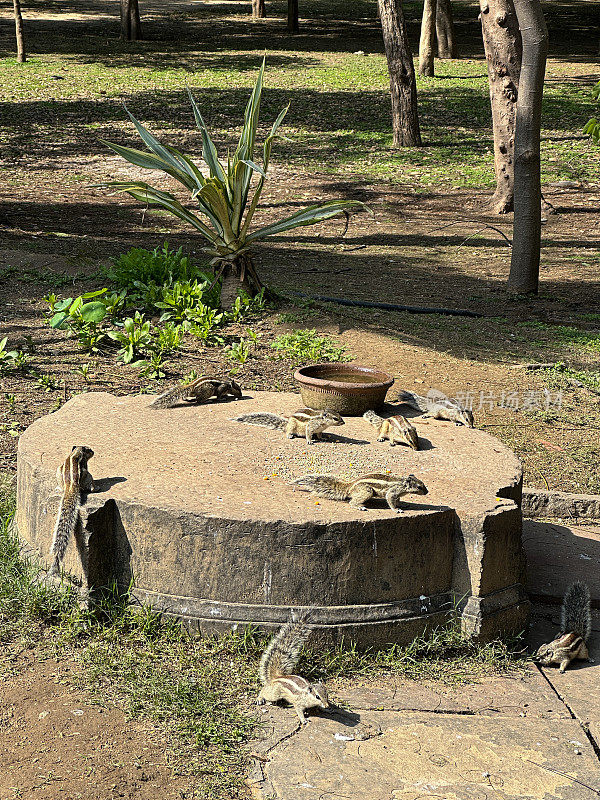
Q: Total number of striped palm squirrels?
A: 8